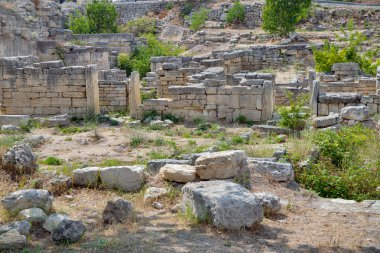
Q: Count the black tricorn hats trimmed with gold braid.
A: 0